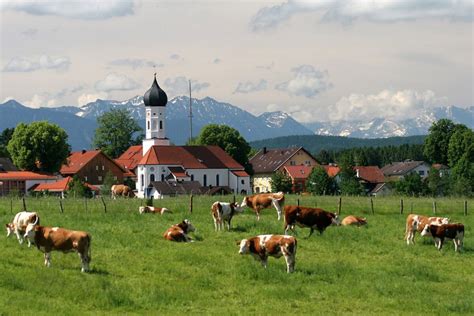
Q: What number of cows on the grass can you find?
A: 12